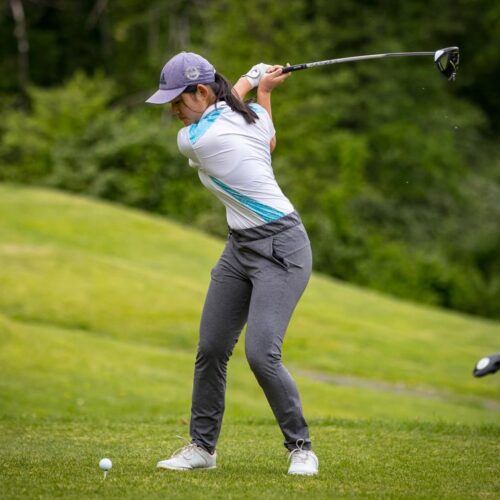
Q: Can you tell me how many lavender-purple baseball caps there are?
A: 1